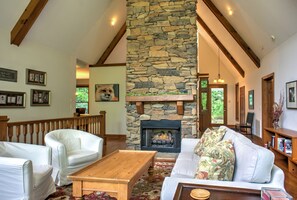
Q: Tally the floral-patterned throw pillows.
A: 2